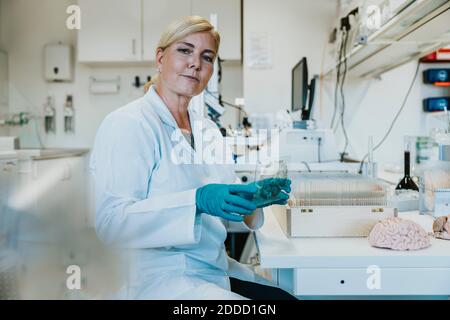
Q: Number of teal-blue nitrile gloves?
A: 2